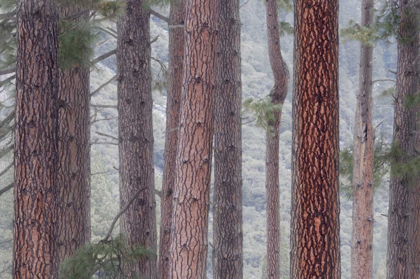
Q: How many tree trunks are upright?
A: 10